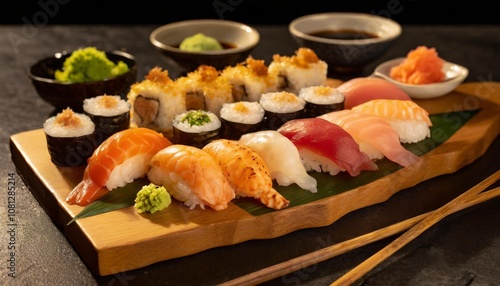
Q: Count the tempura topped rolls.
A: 4